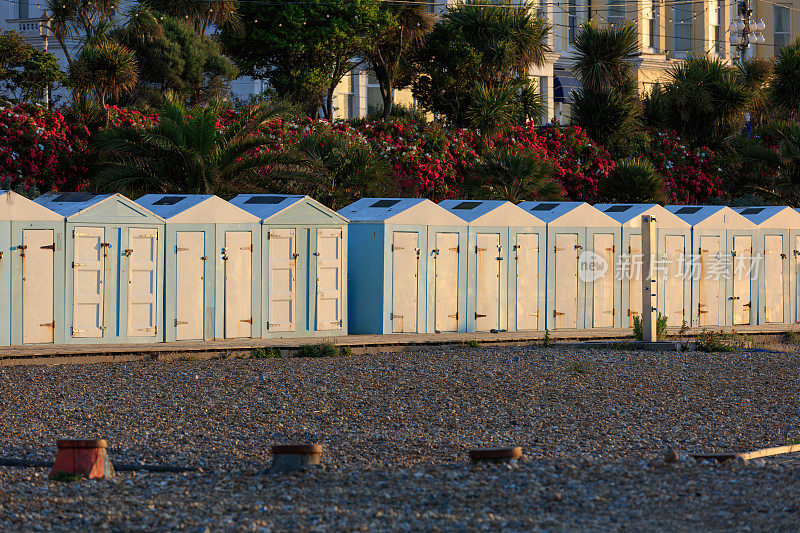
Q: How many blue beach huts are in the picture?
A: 10